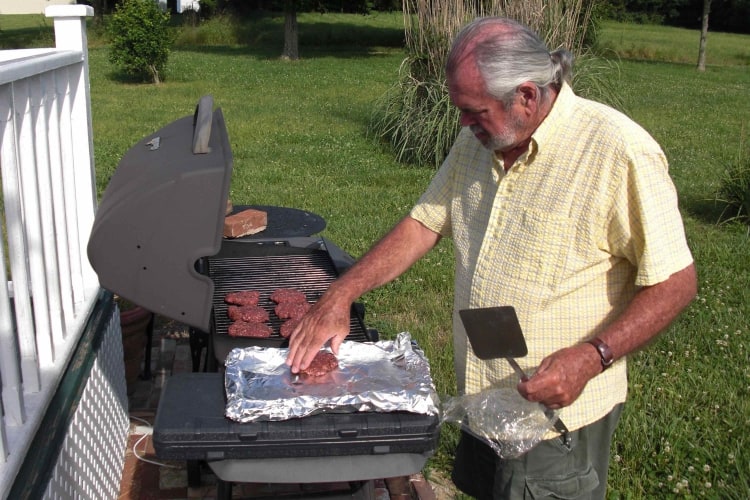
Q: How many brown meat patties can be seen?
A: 7